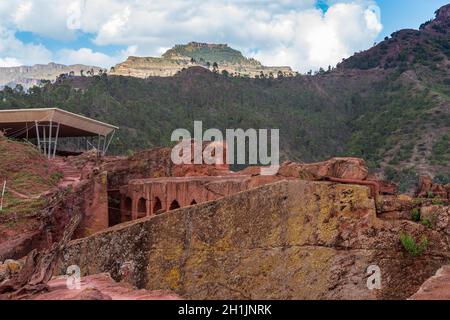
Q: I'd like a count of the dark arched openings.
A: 5